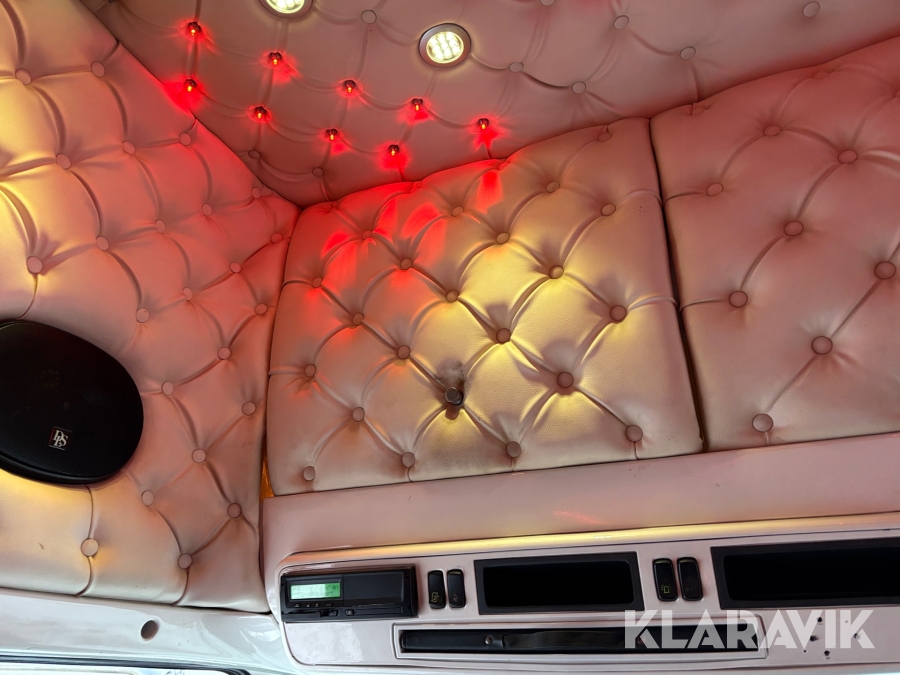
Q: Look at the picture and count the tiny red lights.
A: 9